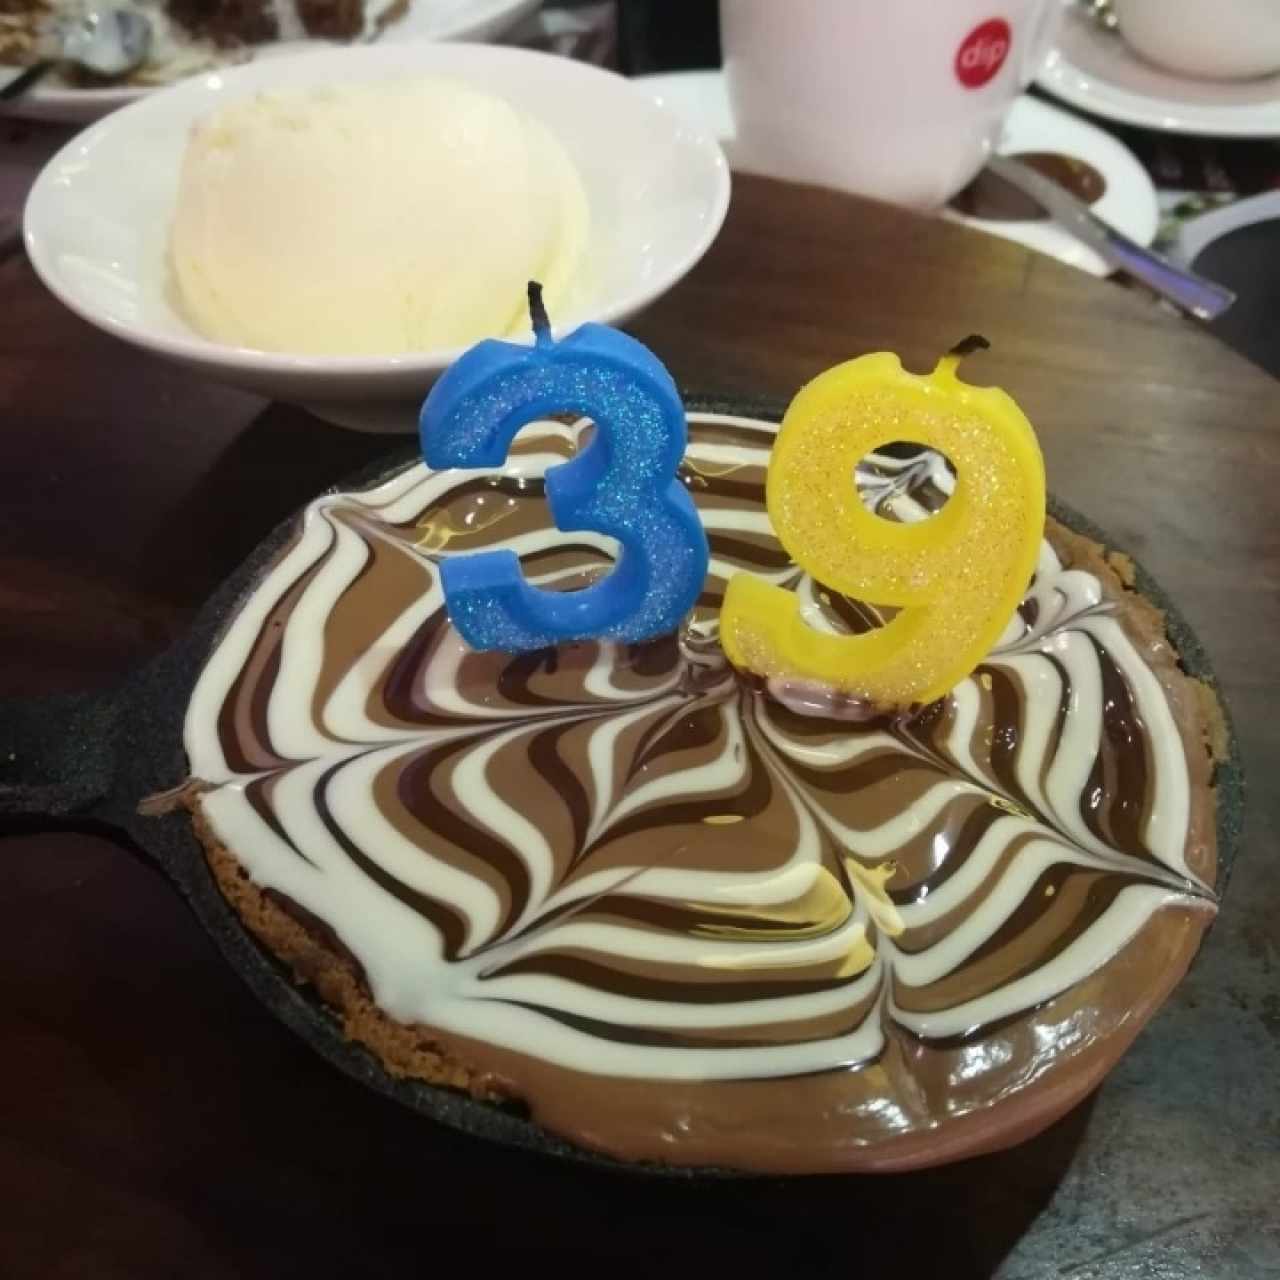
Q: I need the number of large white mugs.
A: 1